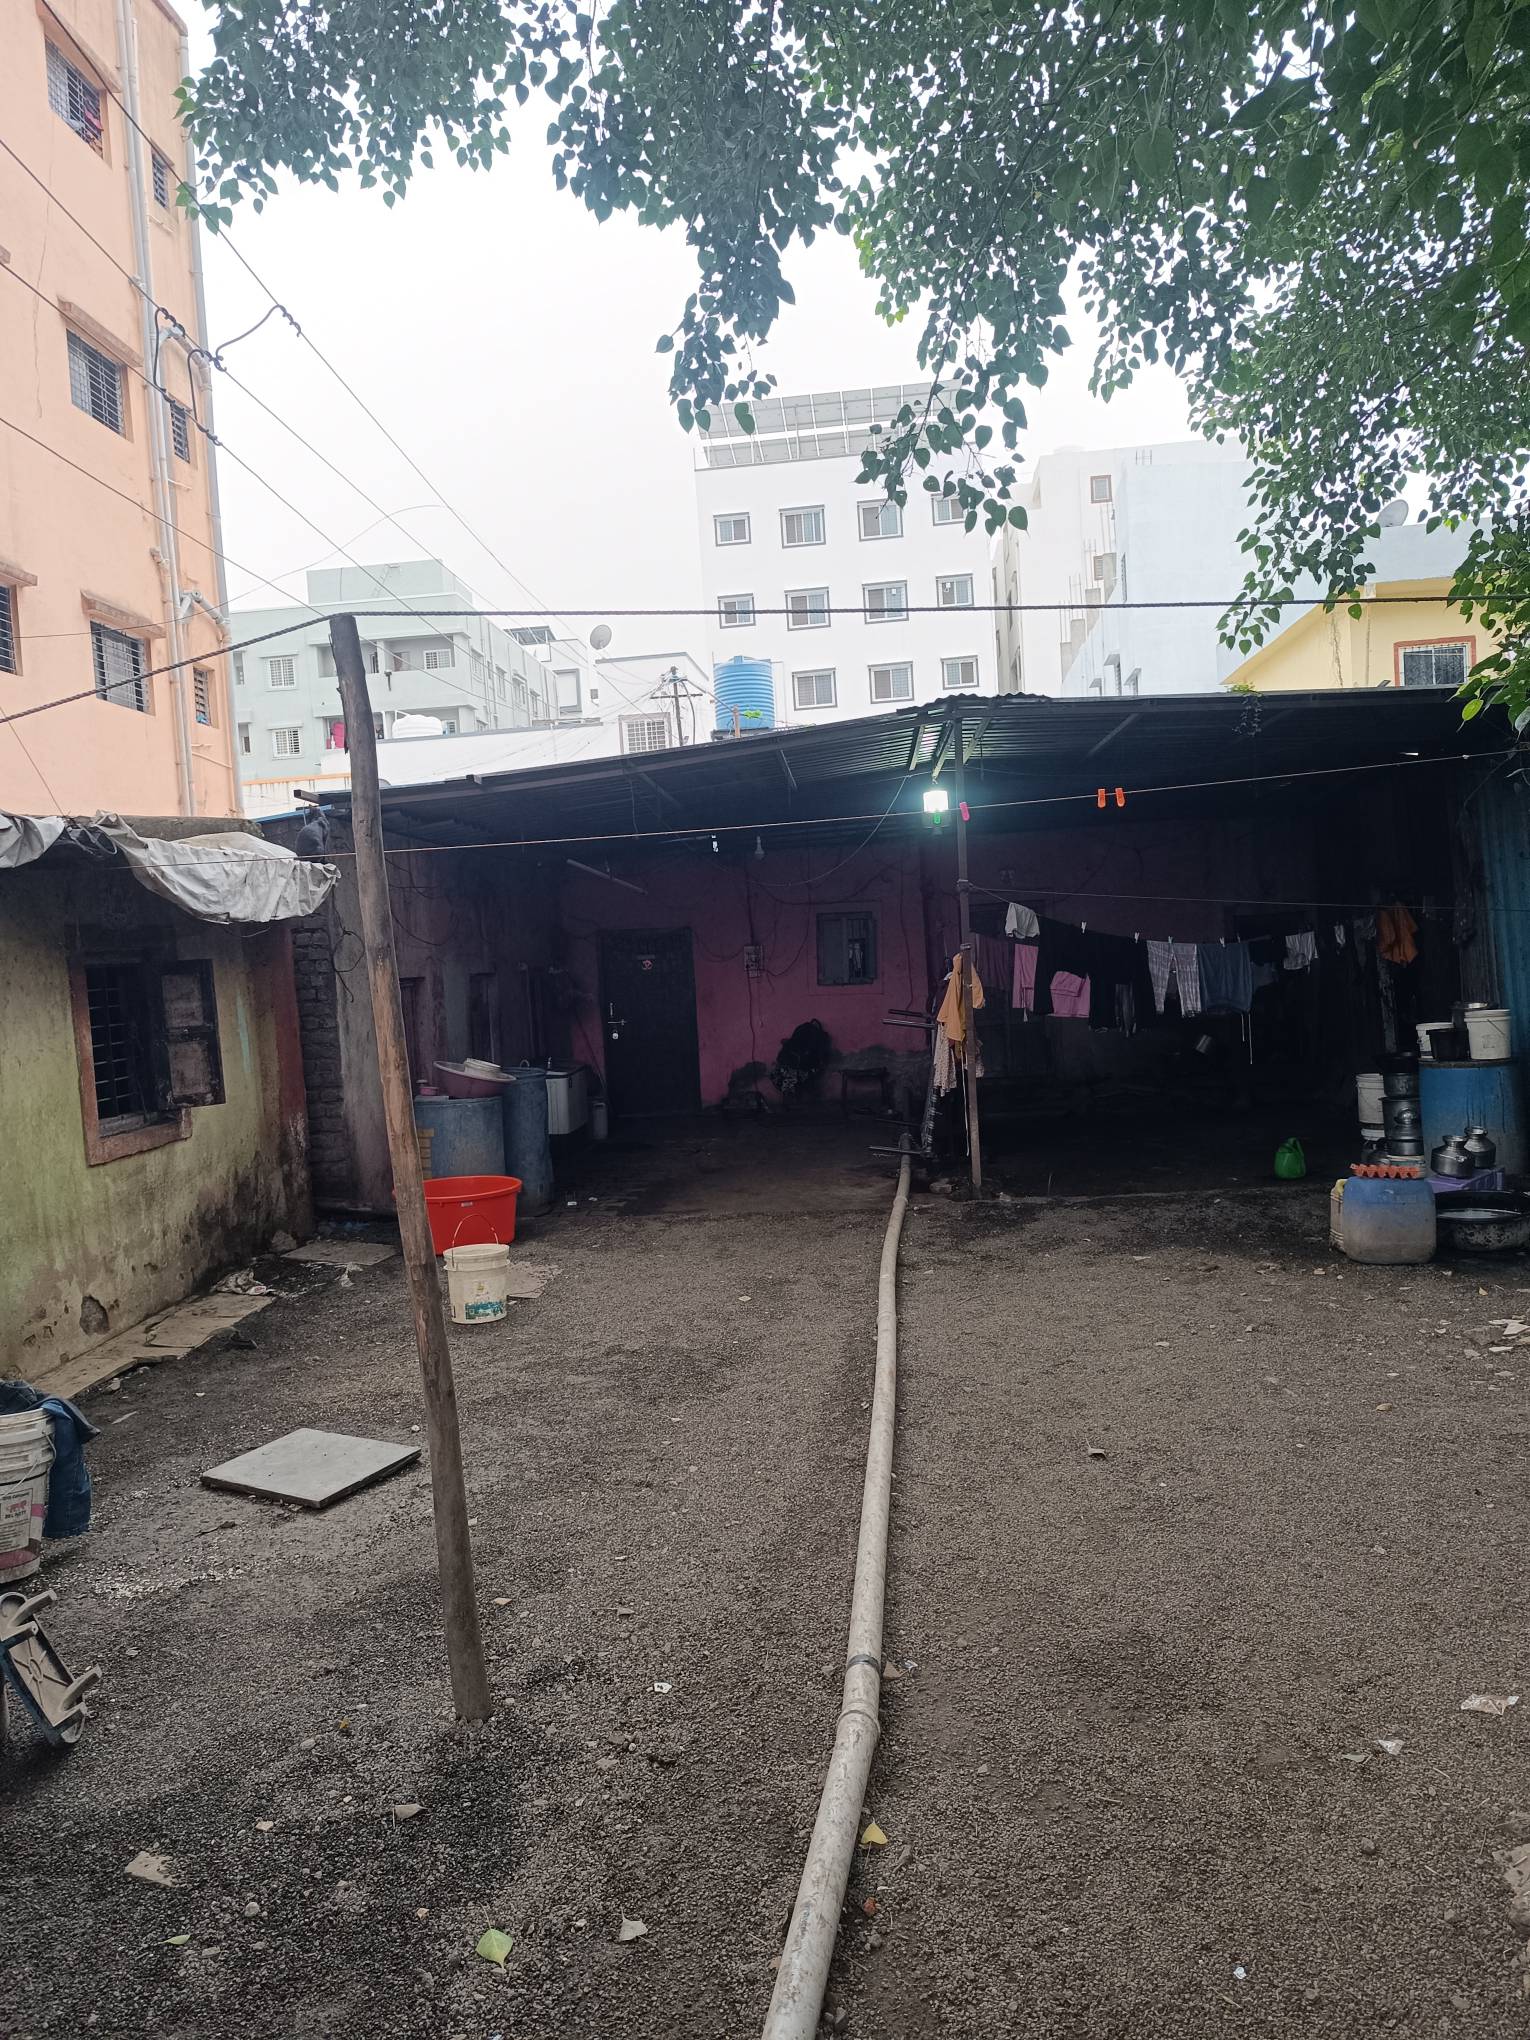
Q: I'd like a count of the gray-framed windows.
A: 11